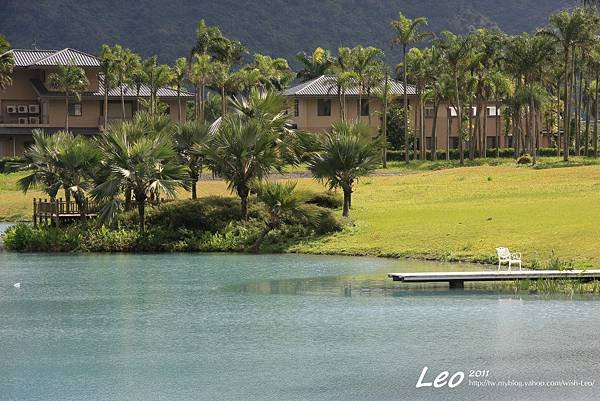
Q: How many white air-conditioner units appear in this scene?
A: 5